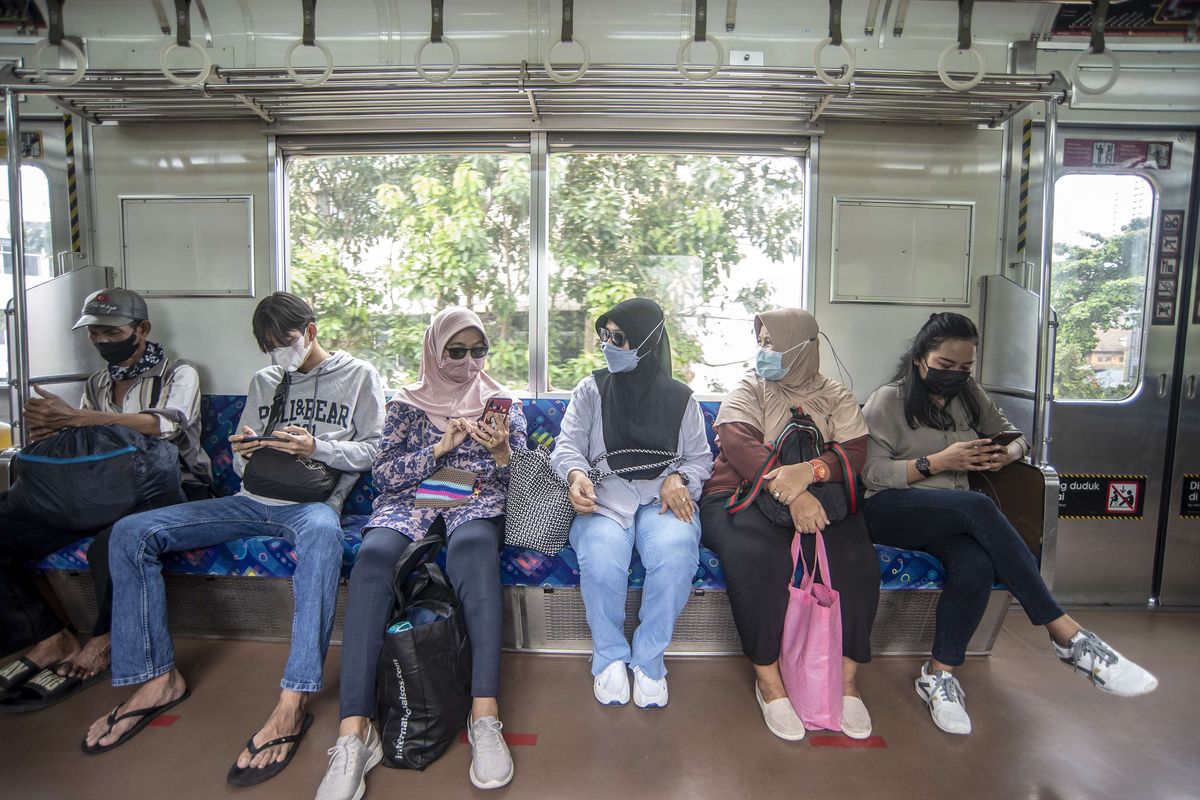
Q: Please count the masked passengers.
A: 6